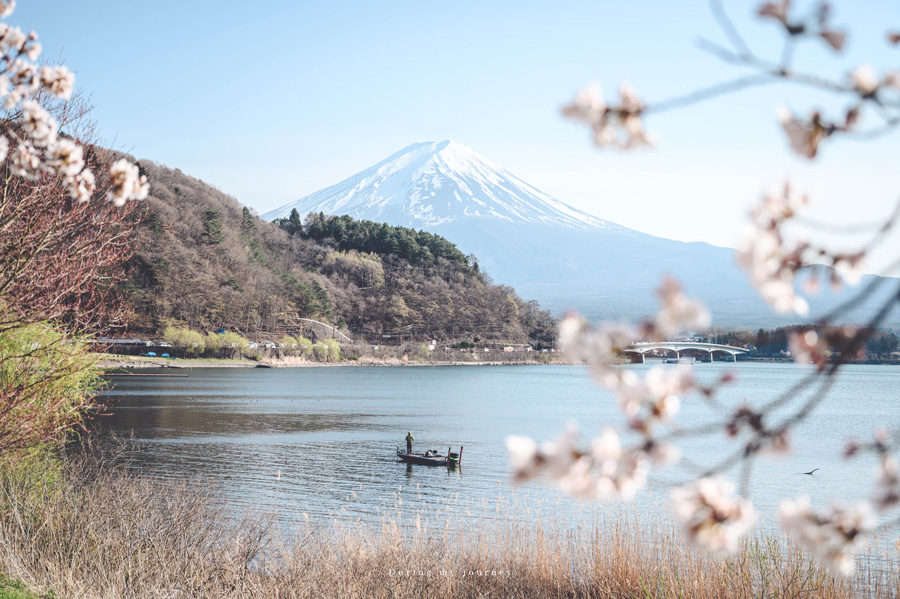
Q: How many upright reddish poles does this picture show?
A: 2